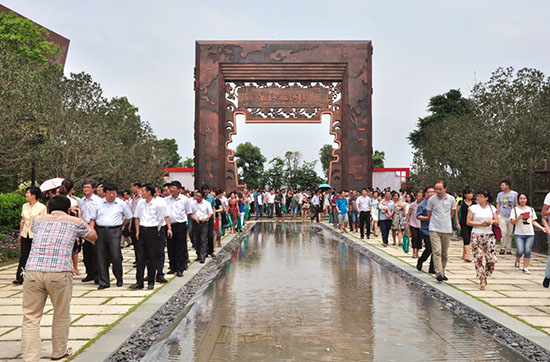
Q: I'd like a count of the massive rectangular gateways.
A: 1